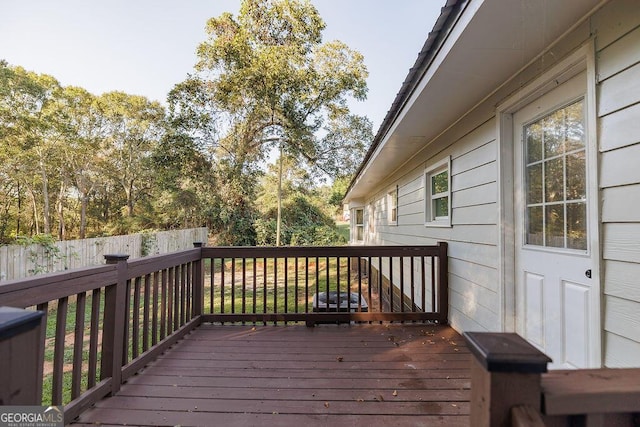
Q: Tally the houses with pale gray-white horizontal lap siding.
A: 1